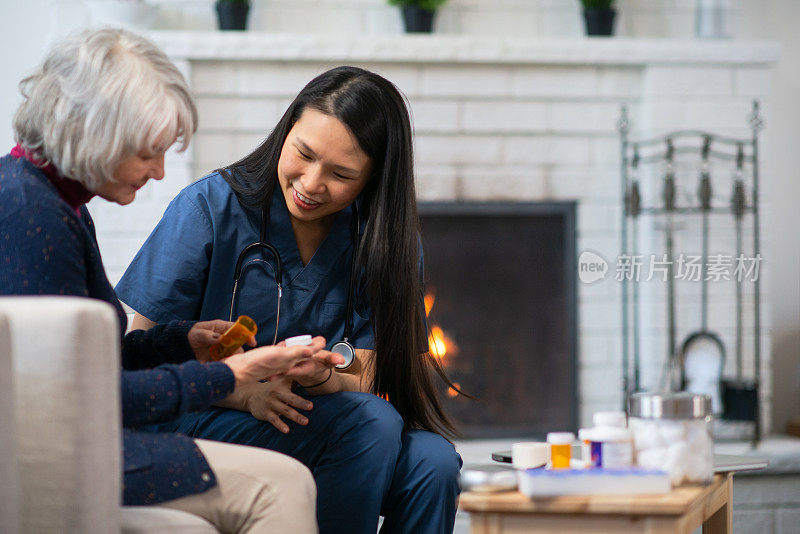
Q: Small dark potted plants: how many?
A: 3